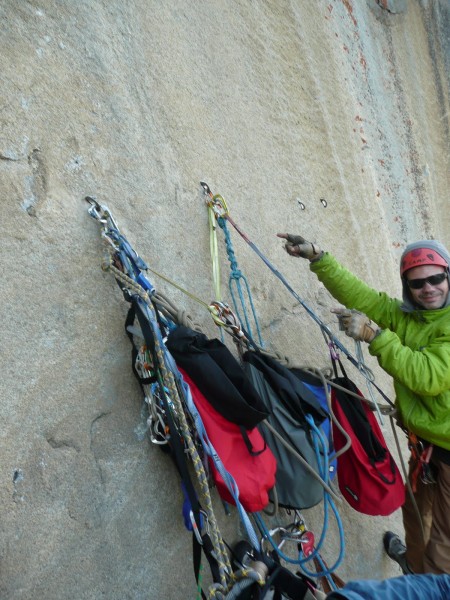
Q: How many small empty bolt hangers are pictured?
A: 2